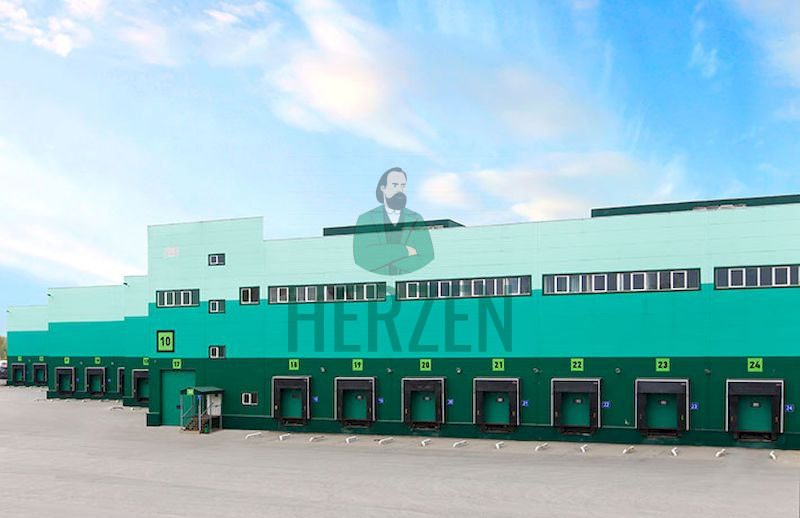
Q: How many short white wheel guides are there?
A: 14